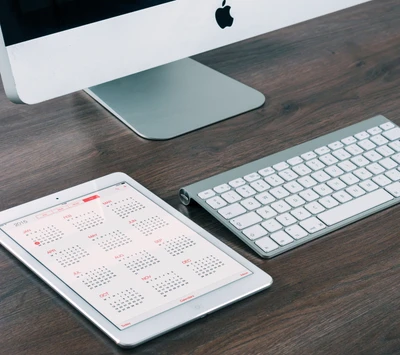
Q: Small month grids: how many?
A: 12